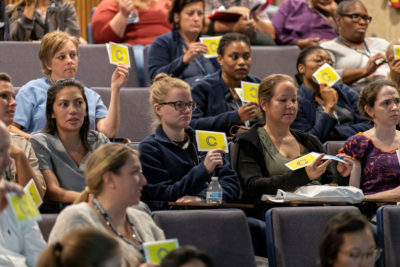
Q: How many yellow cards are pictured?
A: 10